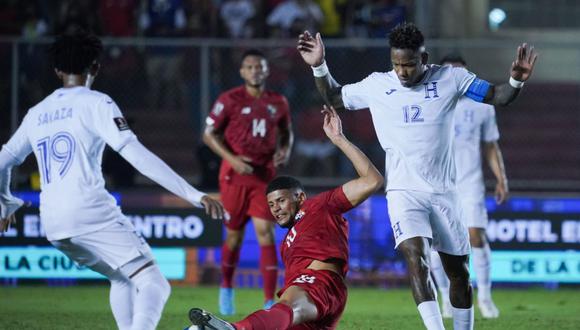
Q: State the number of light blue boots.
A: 2